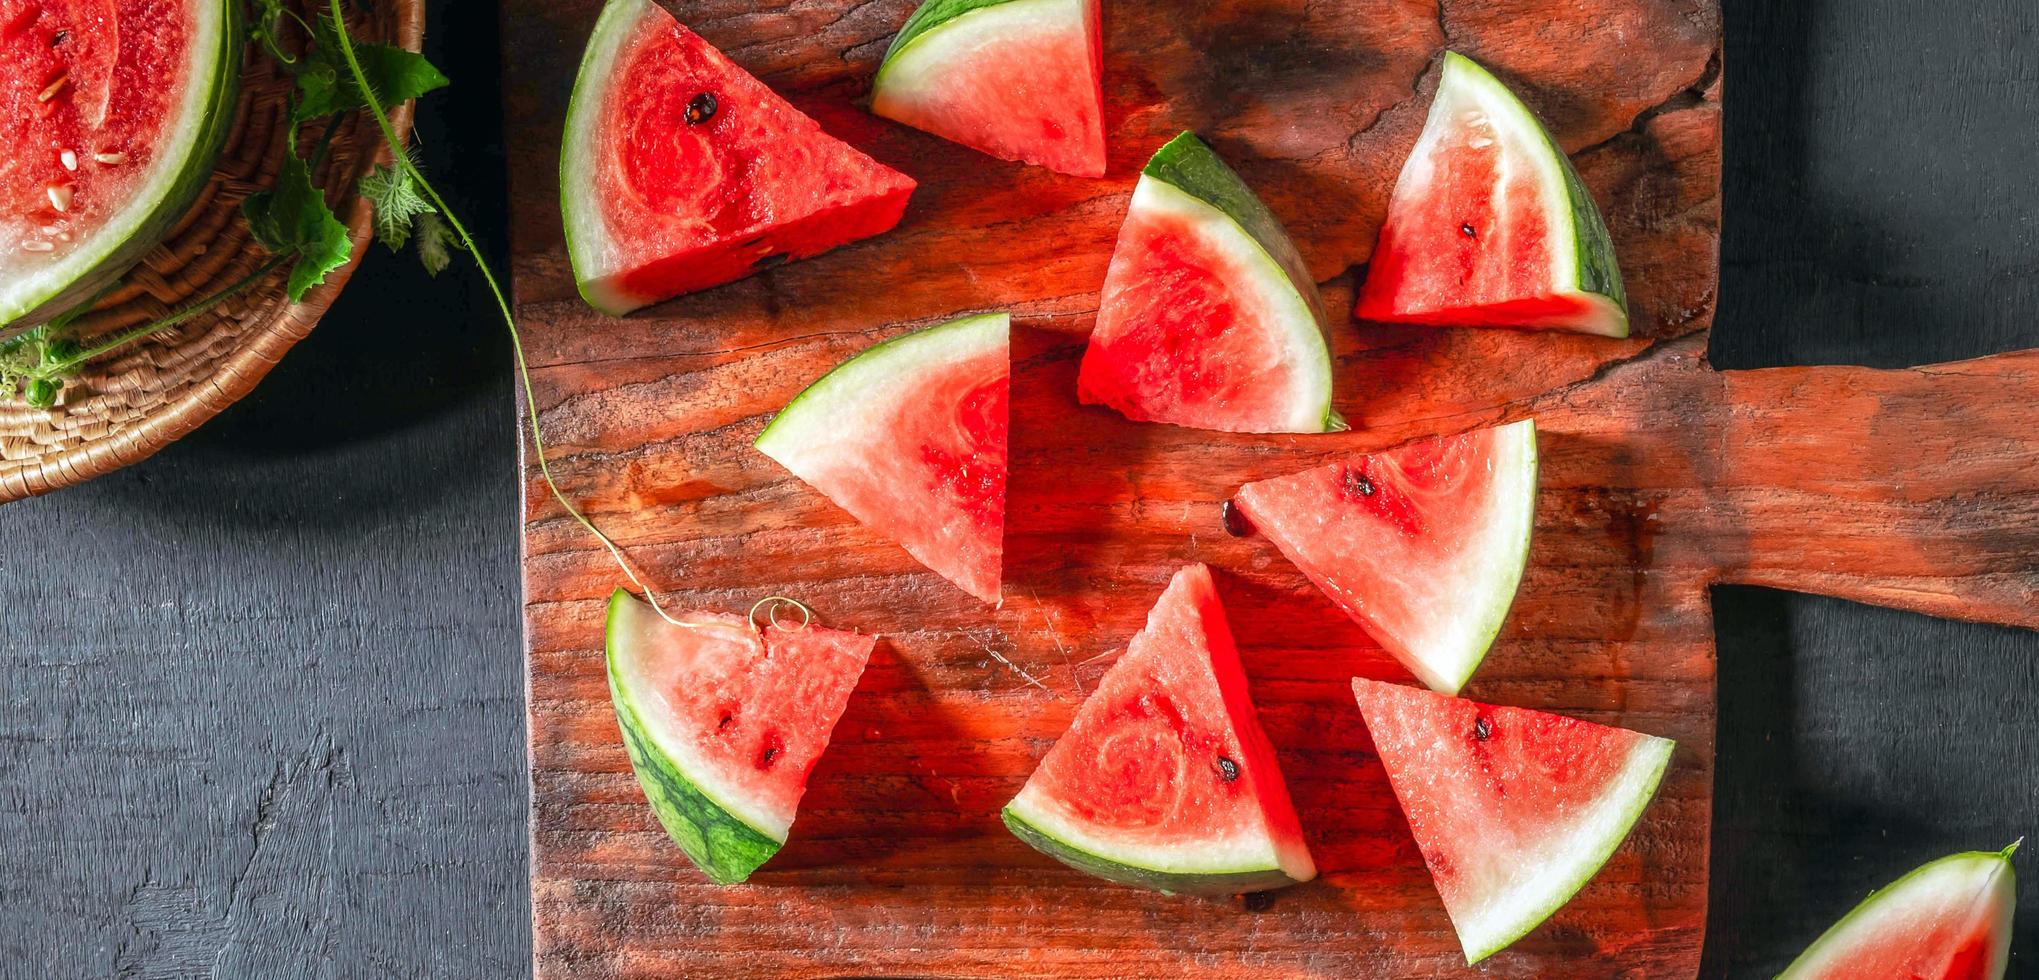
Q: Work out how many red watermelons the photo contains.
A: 11